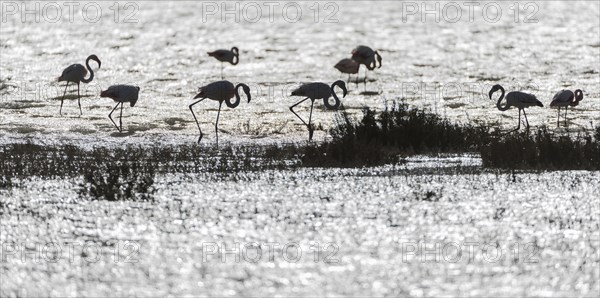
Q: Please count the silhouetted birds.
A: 9